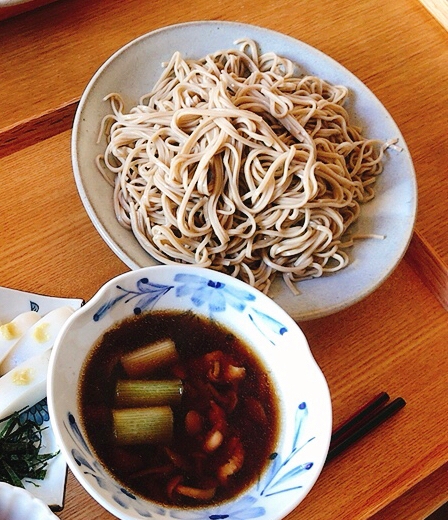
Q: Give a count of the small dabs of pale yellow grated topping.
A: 3